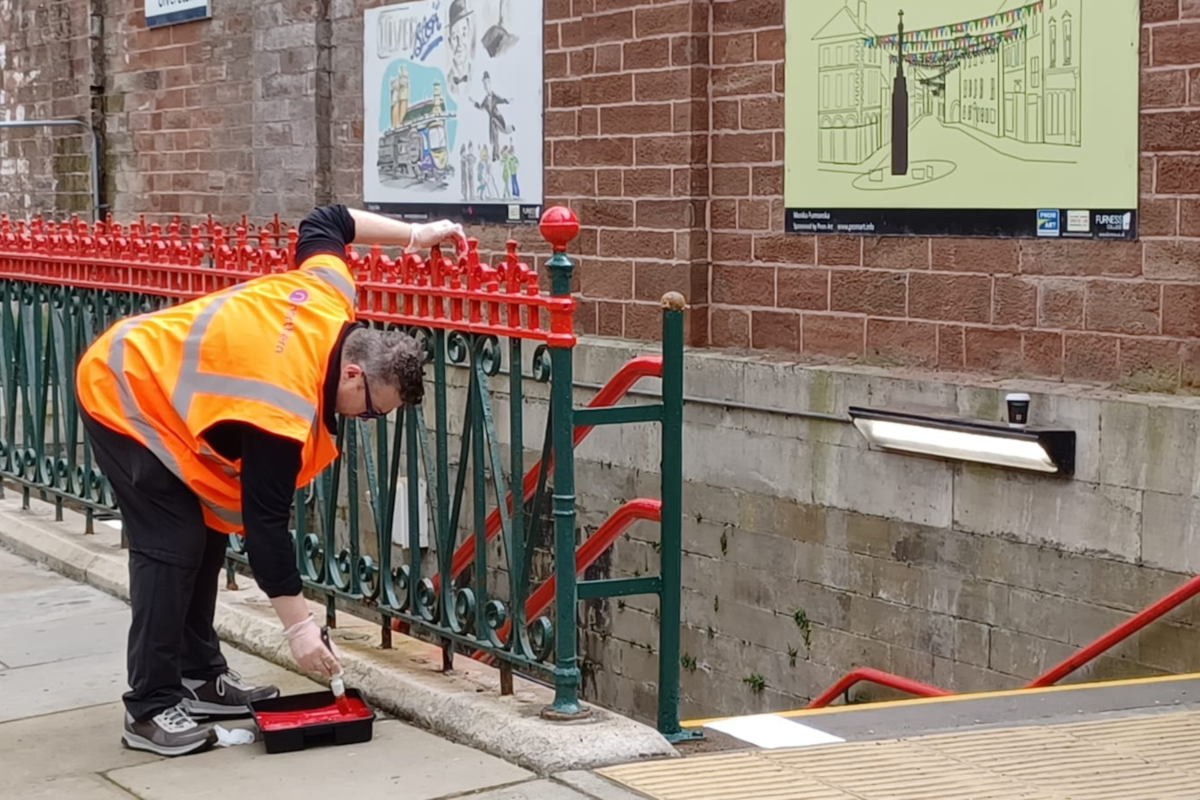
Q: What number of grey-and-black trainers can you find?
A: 2